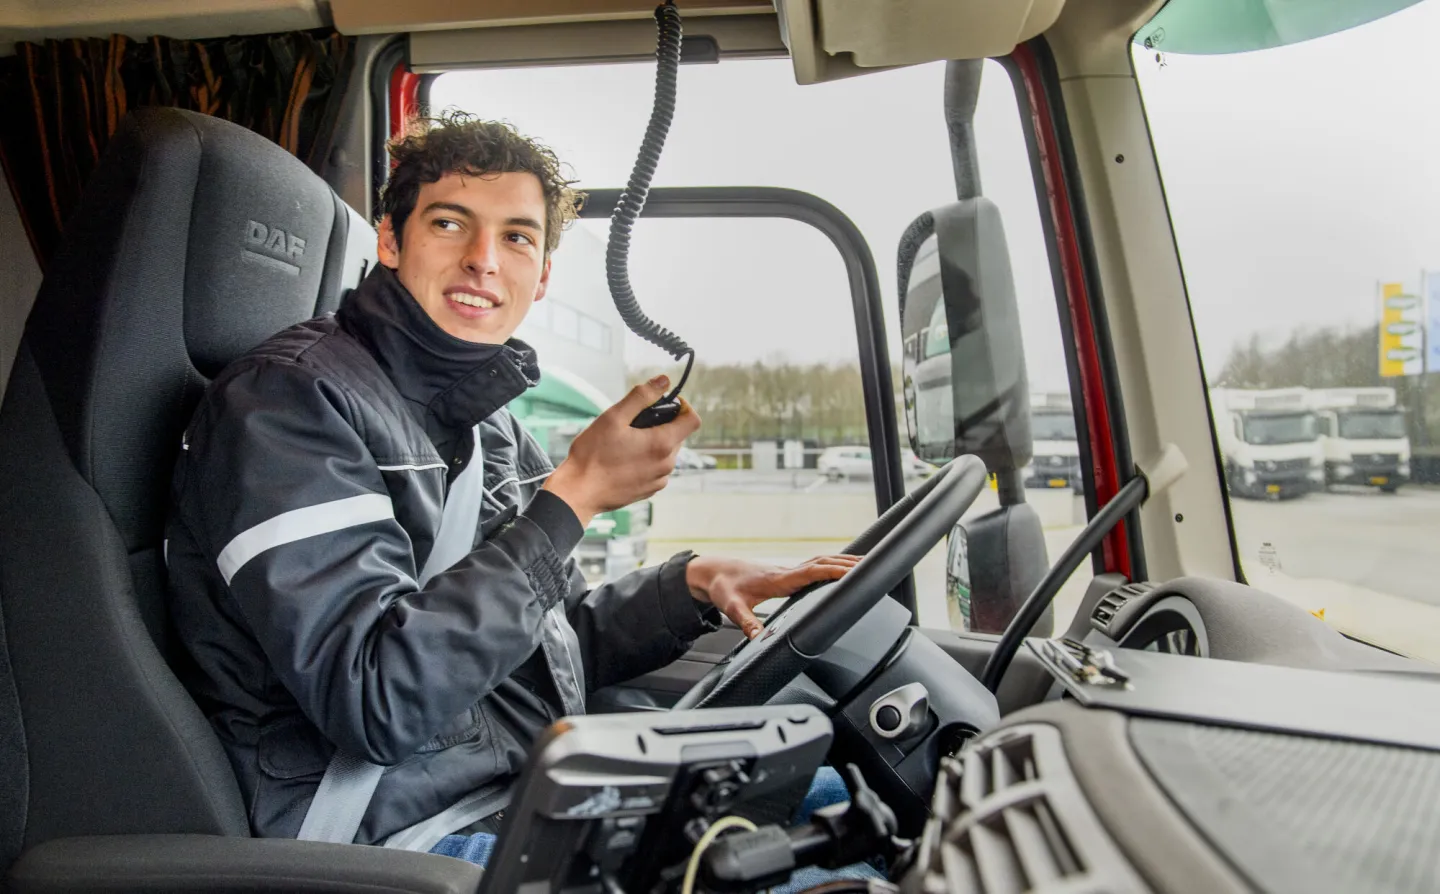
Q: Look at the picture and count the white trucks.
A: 3